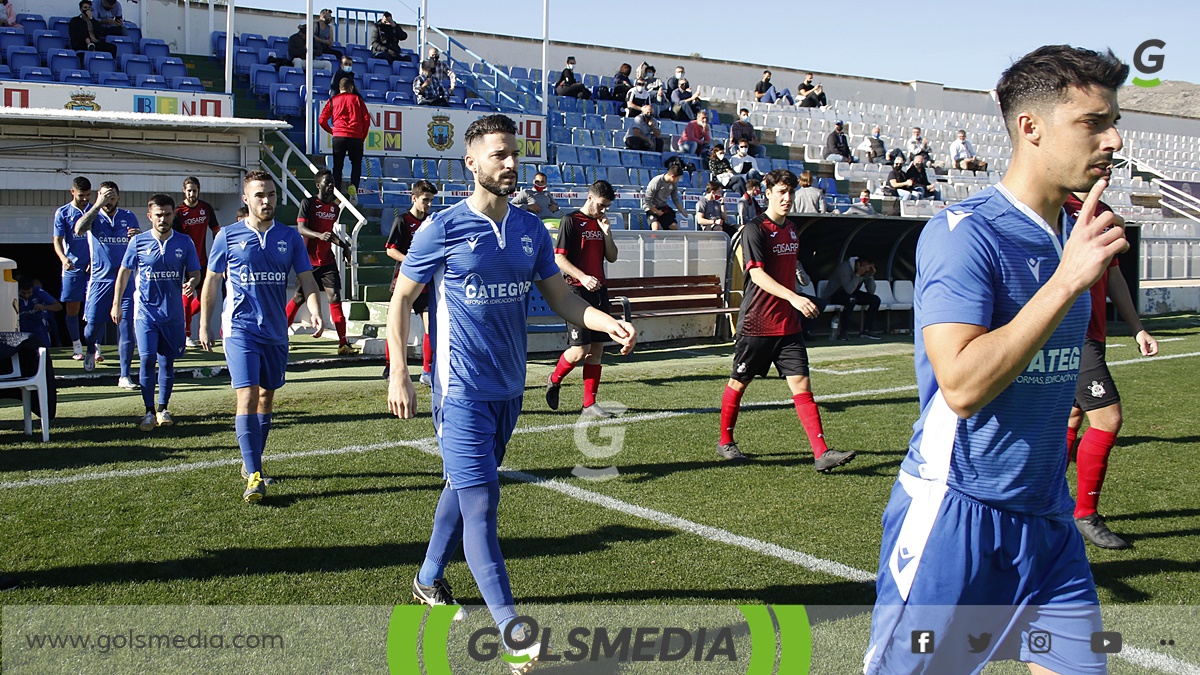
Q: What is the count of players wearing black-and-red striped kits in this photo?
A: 6